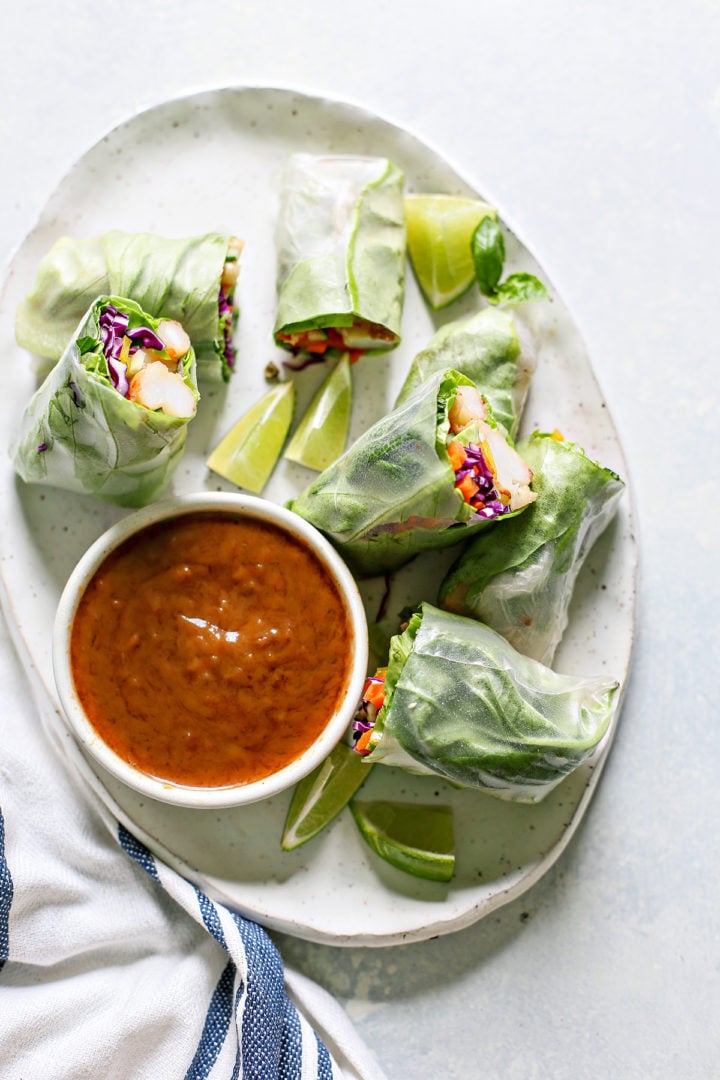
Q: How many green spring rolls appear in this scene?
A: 7